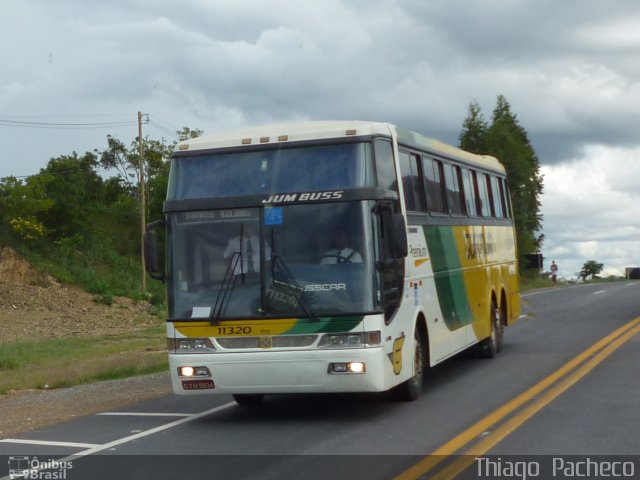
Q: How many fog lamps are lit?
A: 2